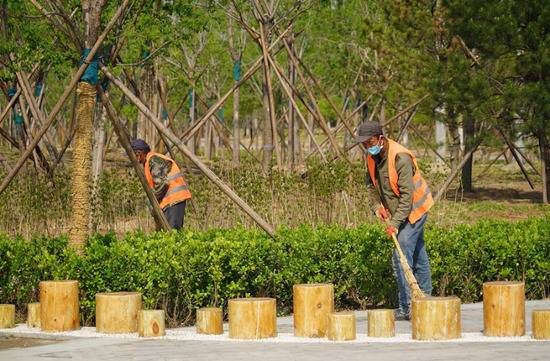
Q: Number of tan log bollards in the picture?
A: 13